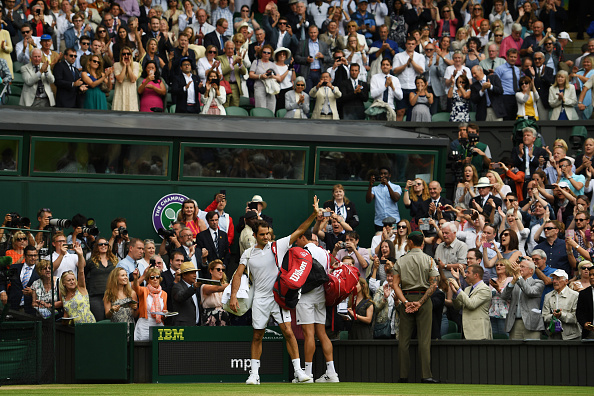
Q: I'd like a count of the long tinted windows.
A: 4